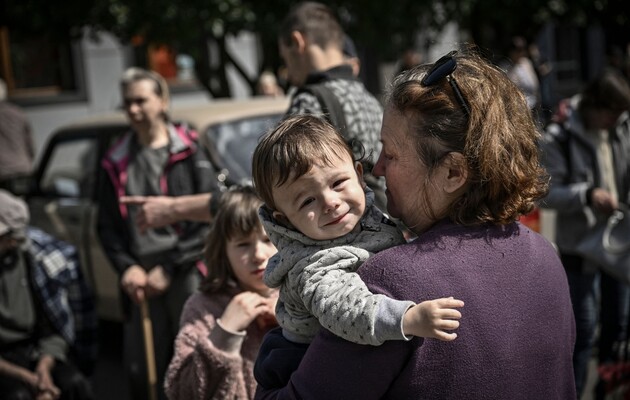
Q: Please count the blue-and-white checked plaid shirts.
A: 1